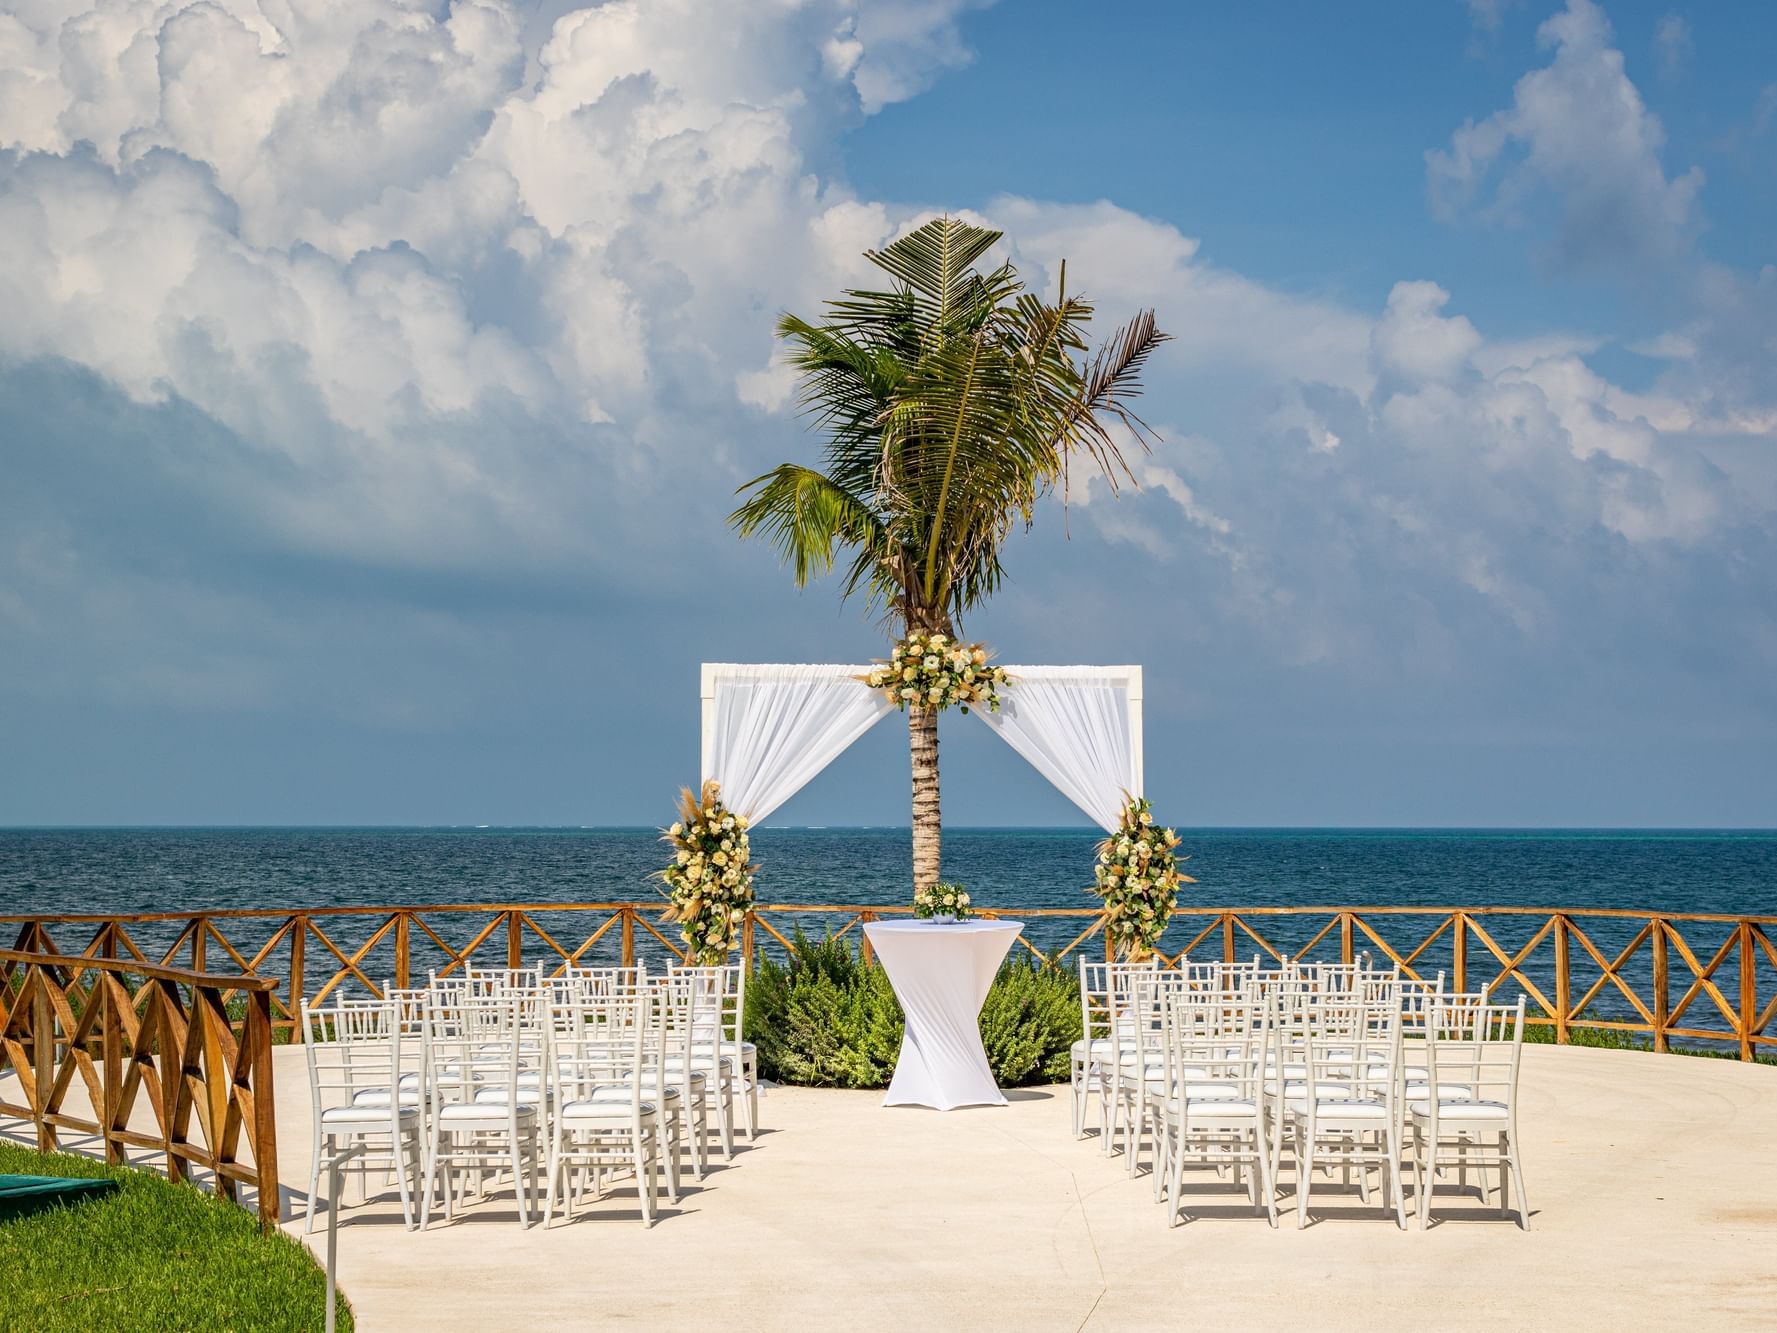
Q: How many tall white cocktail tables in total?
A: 1